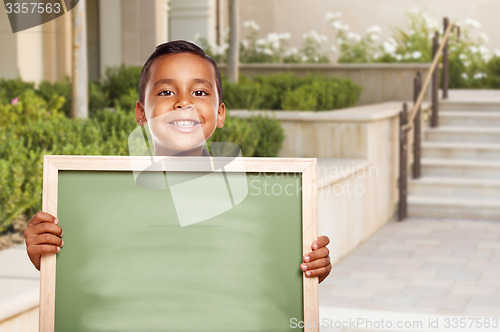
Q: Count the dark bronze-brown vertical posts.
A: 4